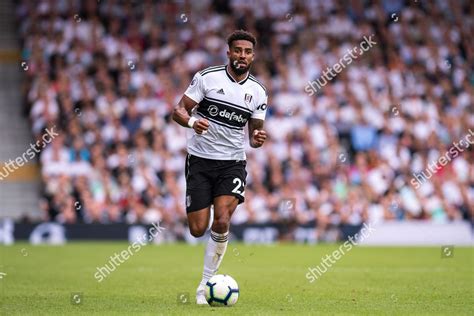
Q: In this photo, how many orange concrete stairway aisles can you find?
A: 2